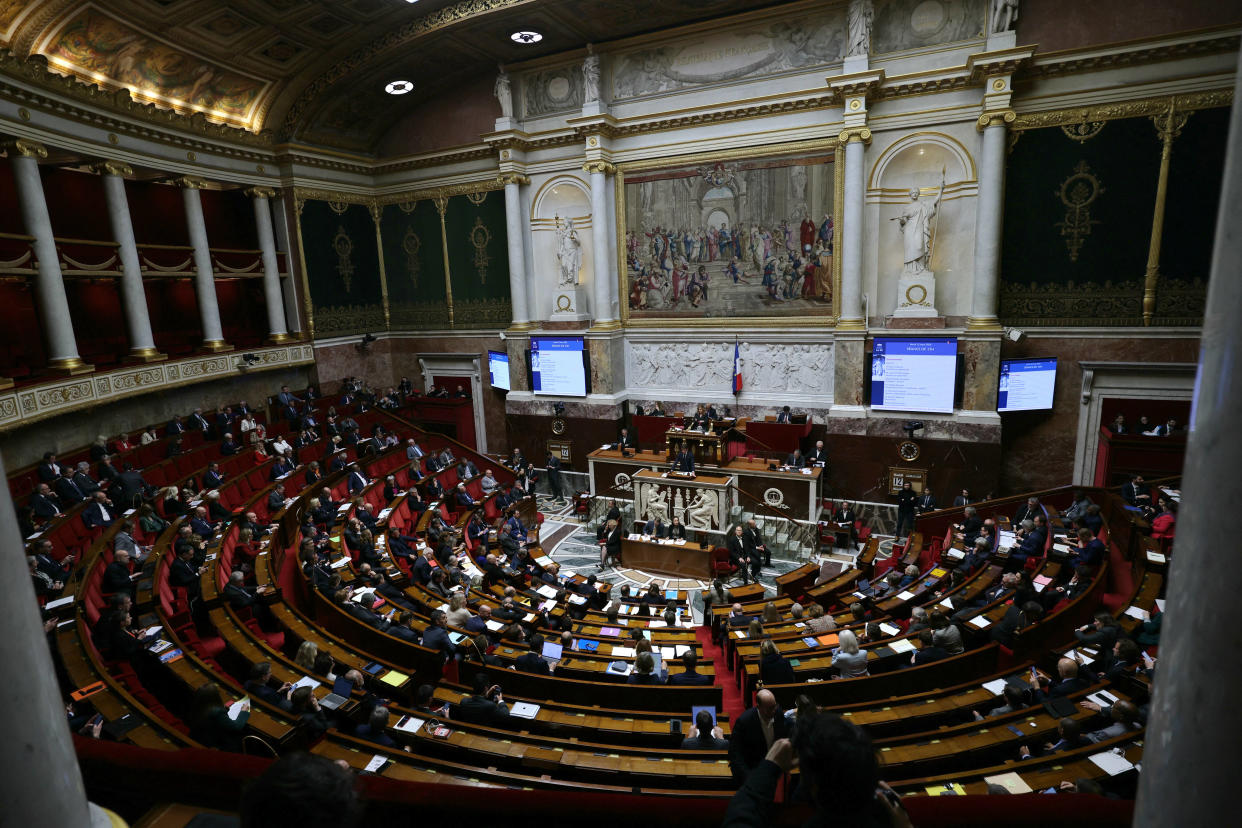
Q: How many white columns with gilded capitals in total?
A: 8